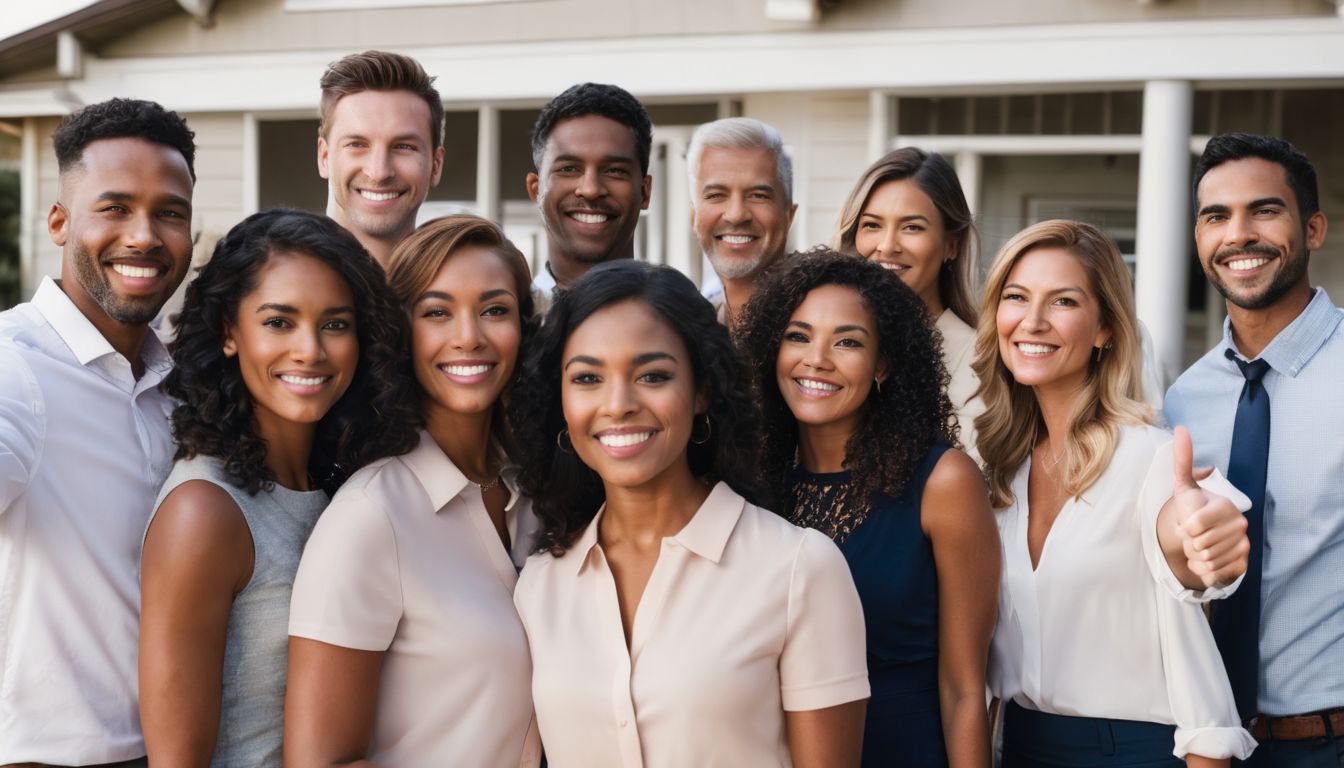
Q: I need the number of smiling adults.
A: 11